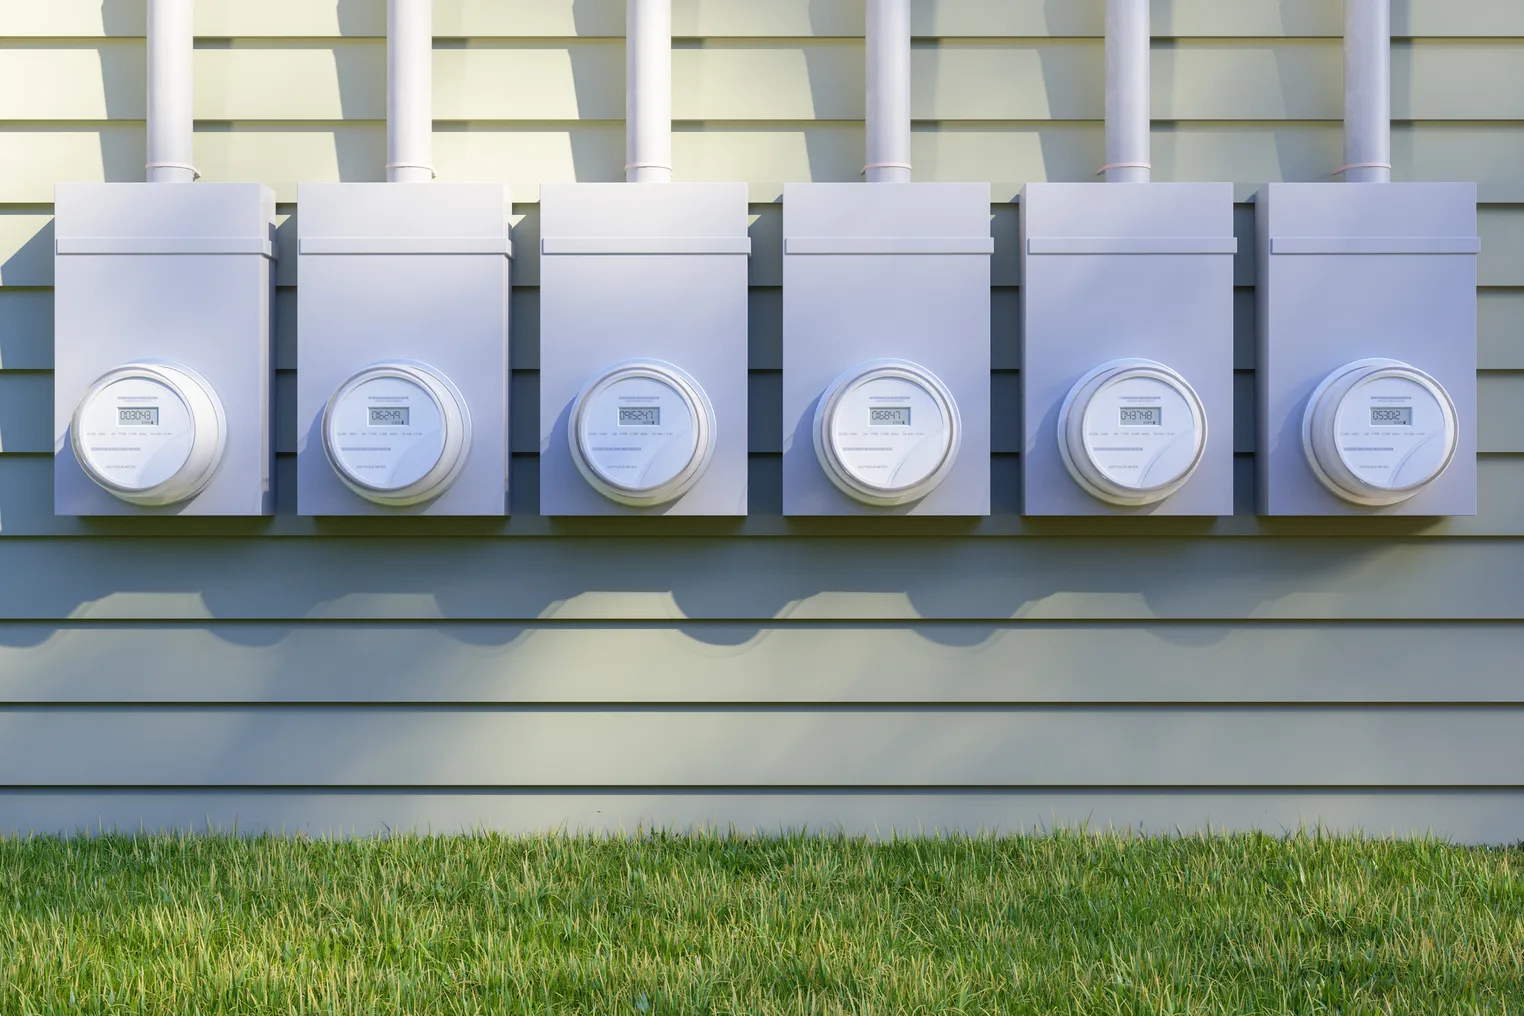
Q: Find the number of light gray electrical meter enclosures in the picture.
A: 6